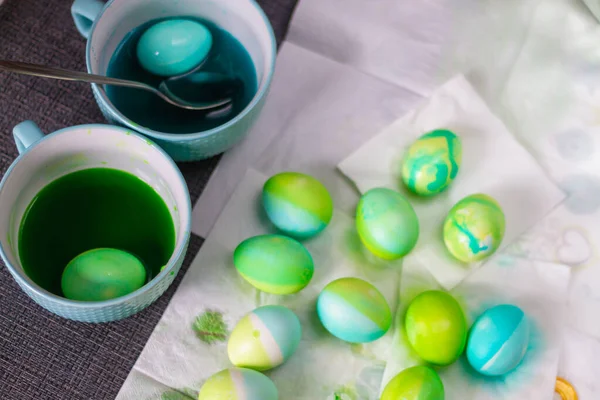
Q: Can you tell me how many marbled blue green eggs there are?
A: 2